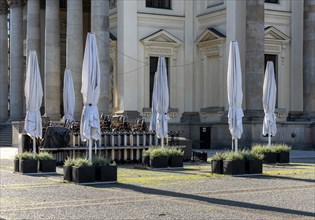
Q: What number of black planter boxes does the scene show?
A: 14